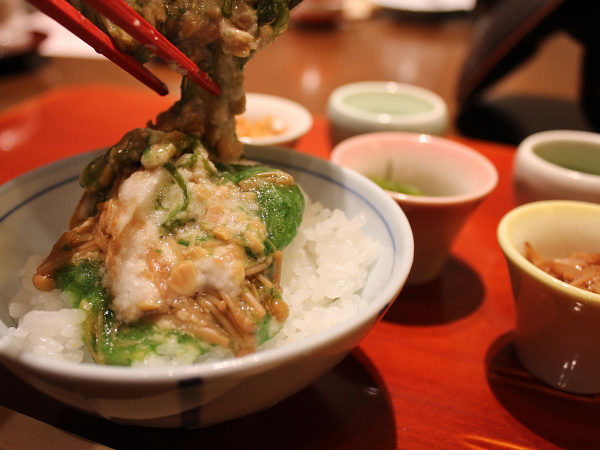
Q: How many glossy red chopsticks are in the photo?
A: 2